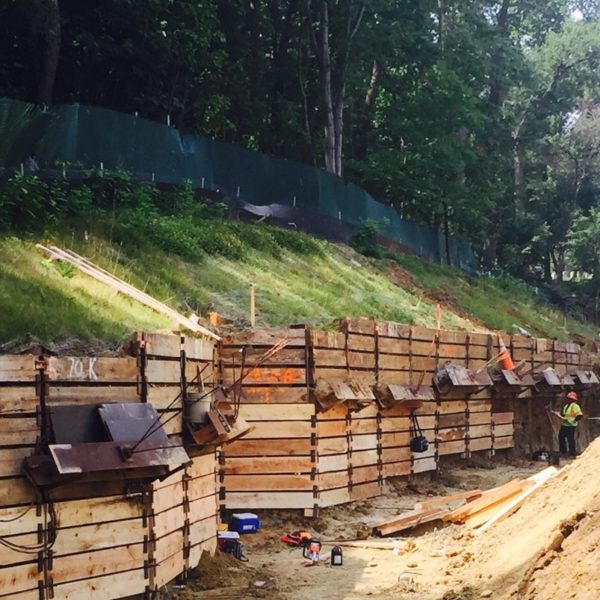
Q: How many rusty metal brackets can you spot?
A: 8